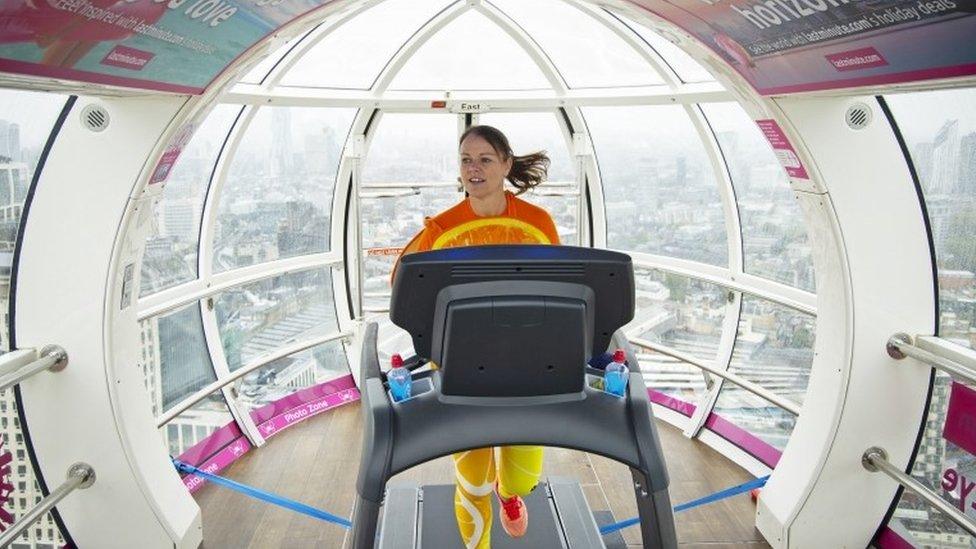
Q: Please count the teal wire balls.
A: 0